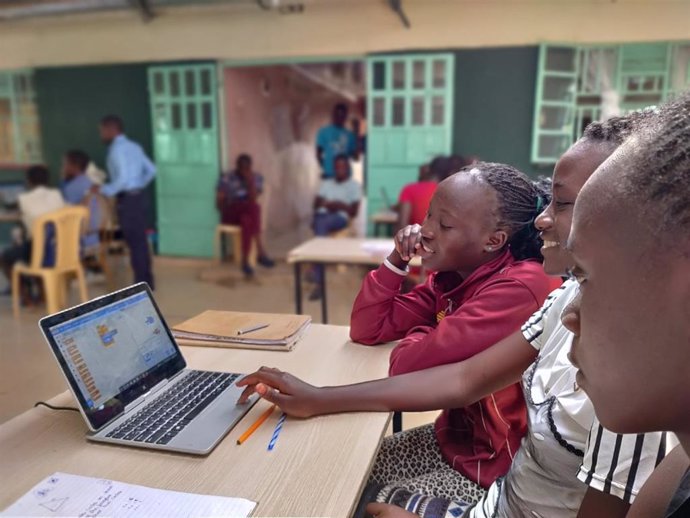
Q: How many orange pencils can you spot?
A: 1